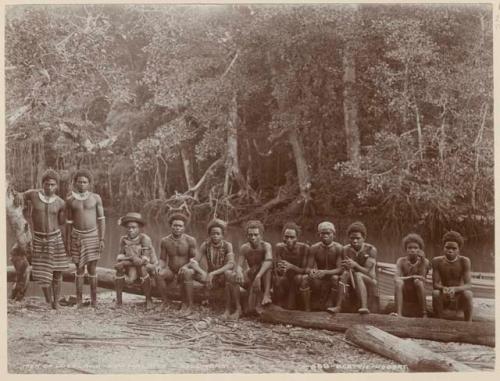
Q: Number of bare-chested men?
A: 11